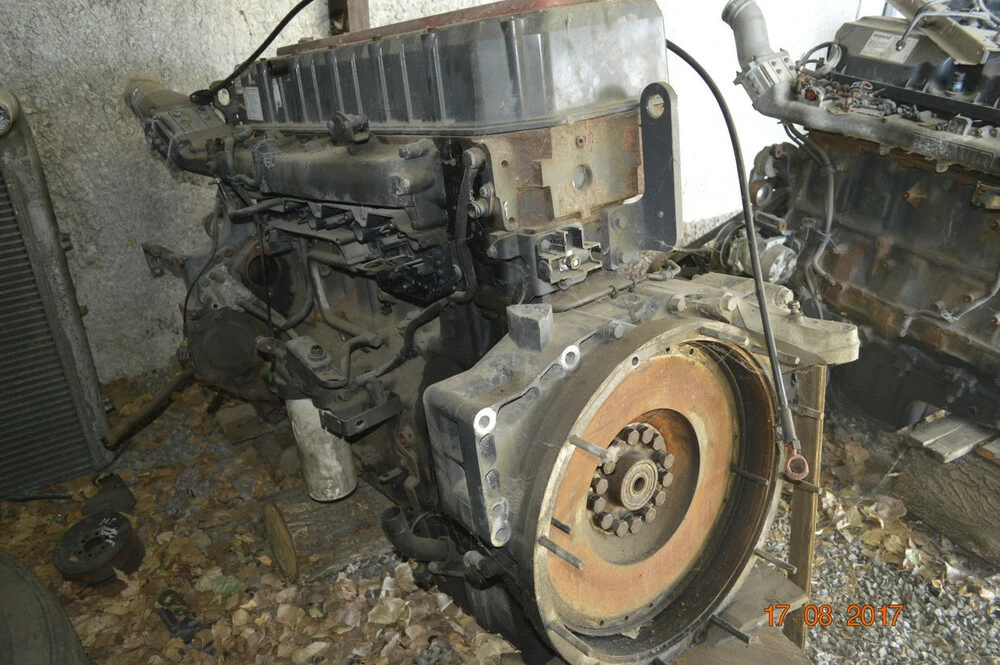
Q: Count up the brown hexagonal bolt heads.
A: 14